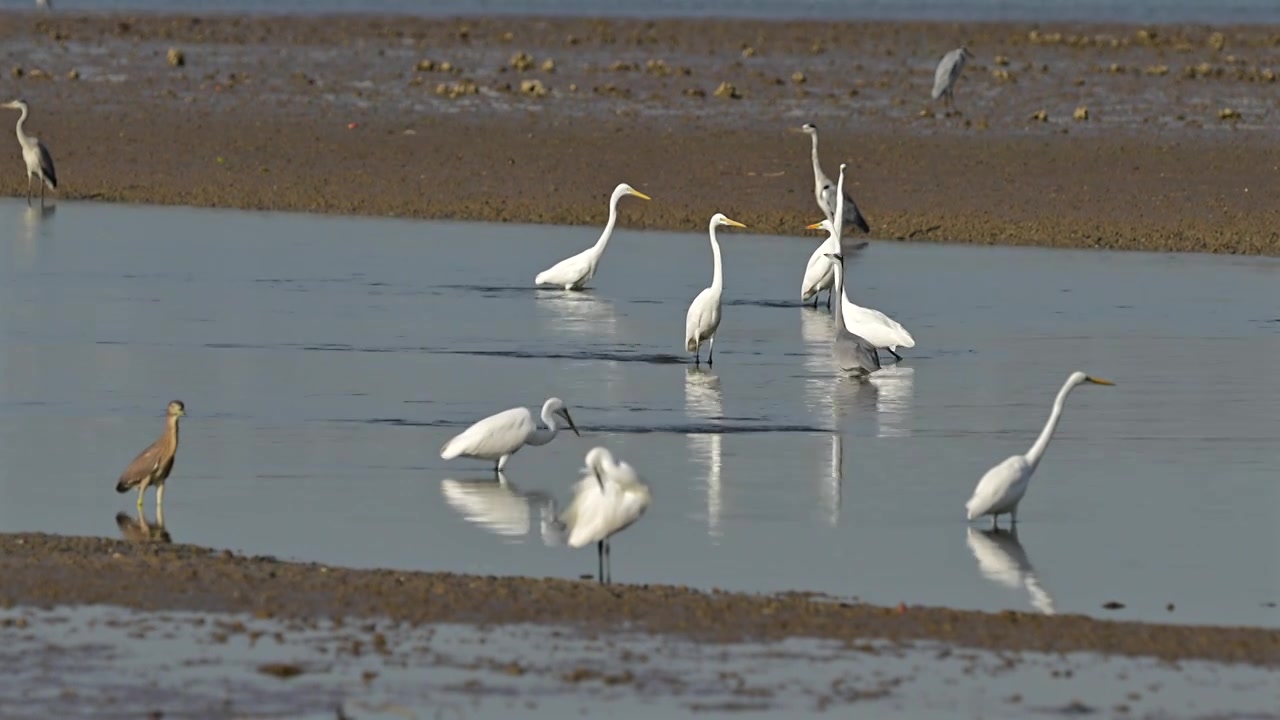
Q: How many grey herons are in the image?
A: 4